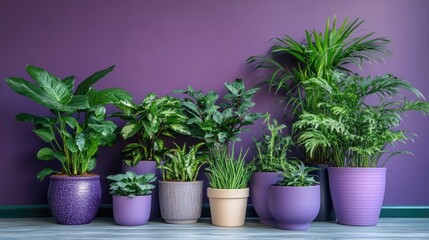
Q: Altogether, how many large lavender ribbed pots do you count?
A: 1